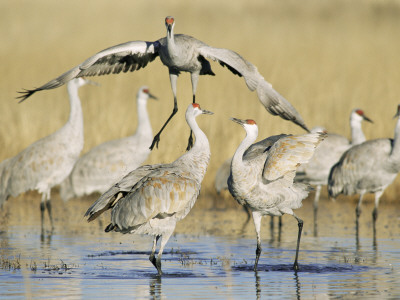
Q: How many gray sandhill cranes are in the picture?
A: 8